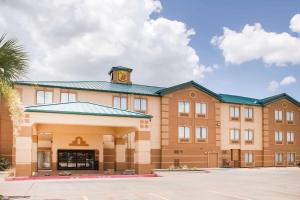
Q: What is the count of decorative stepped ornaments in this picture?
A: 1